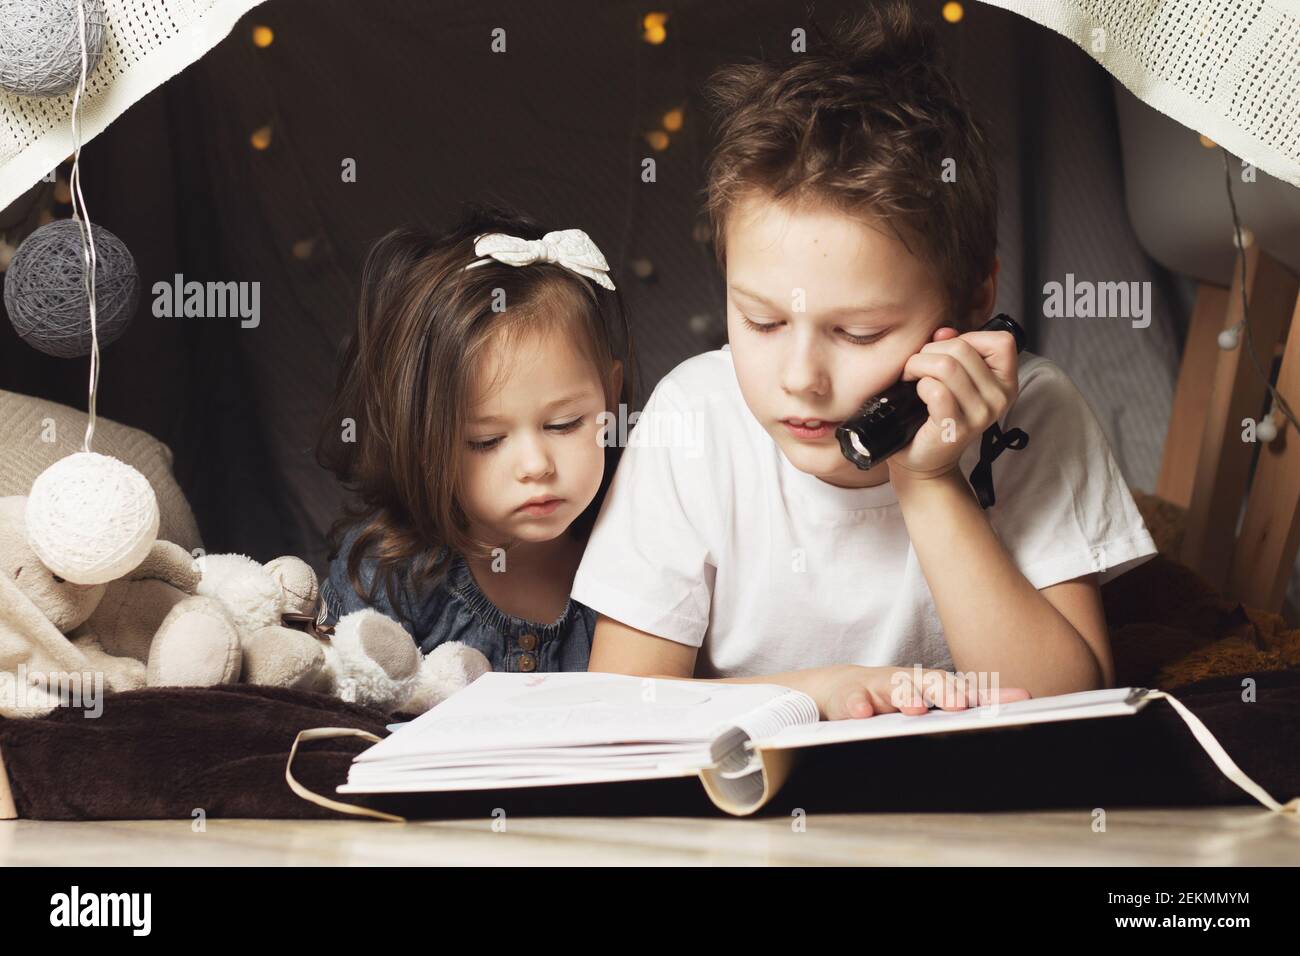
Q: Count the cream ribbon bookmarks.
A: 2